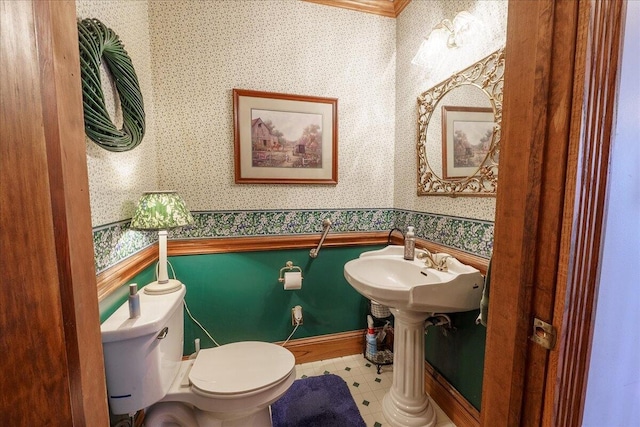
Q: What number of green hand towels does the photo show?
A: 1